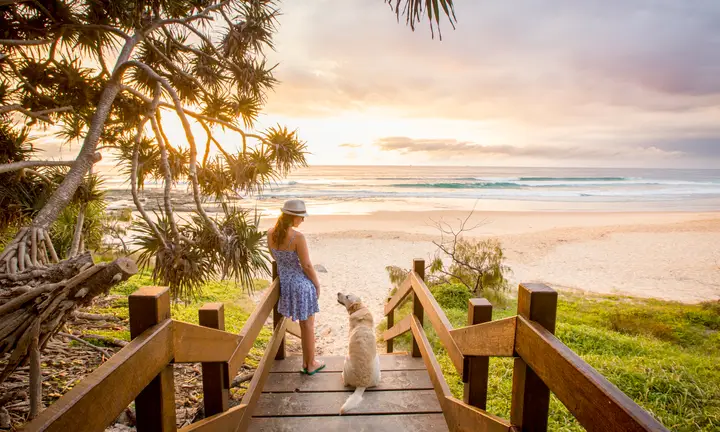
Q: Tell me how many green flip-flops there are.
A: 2